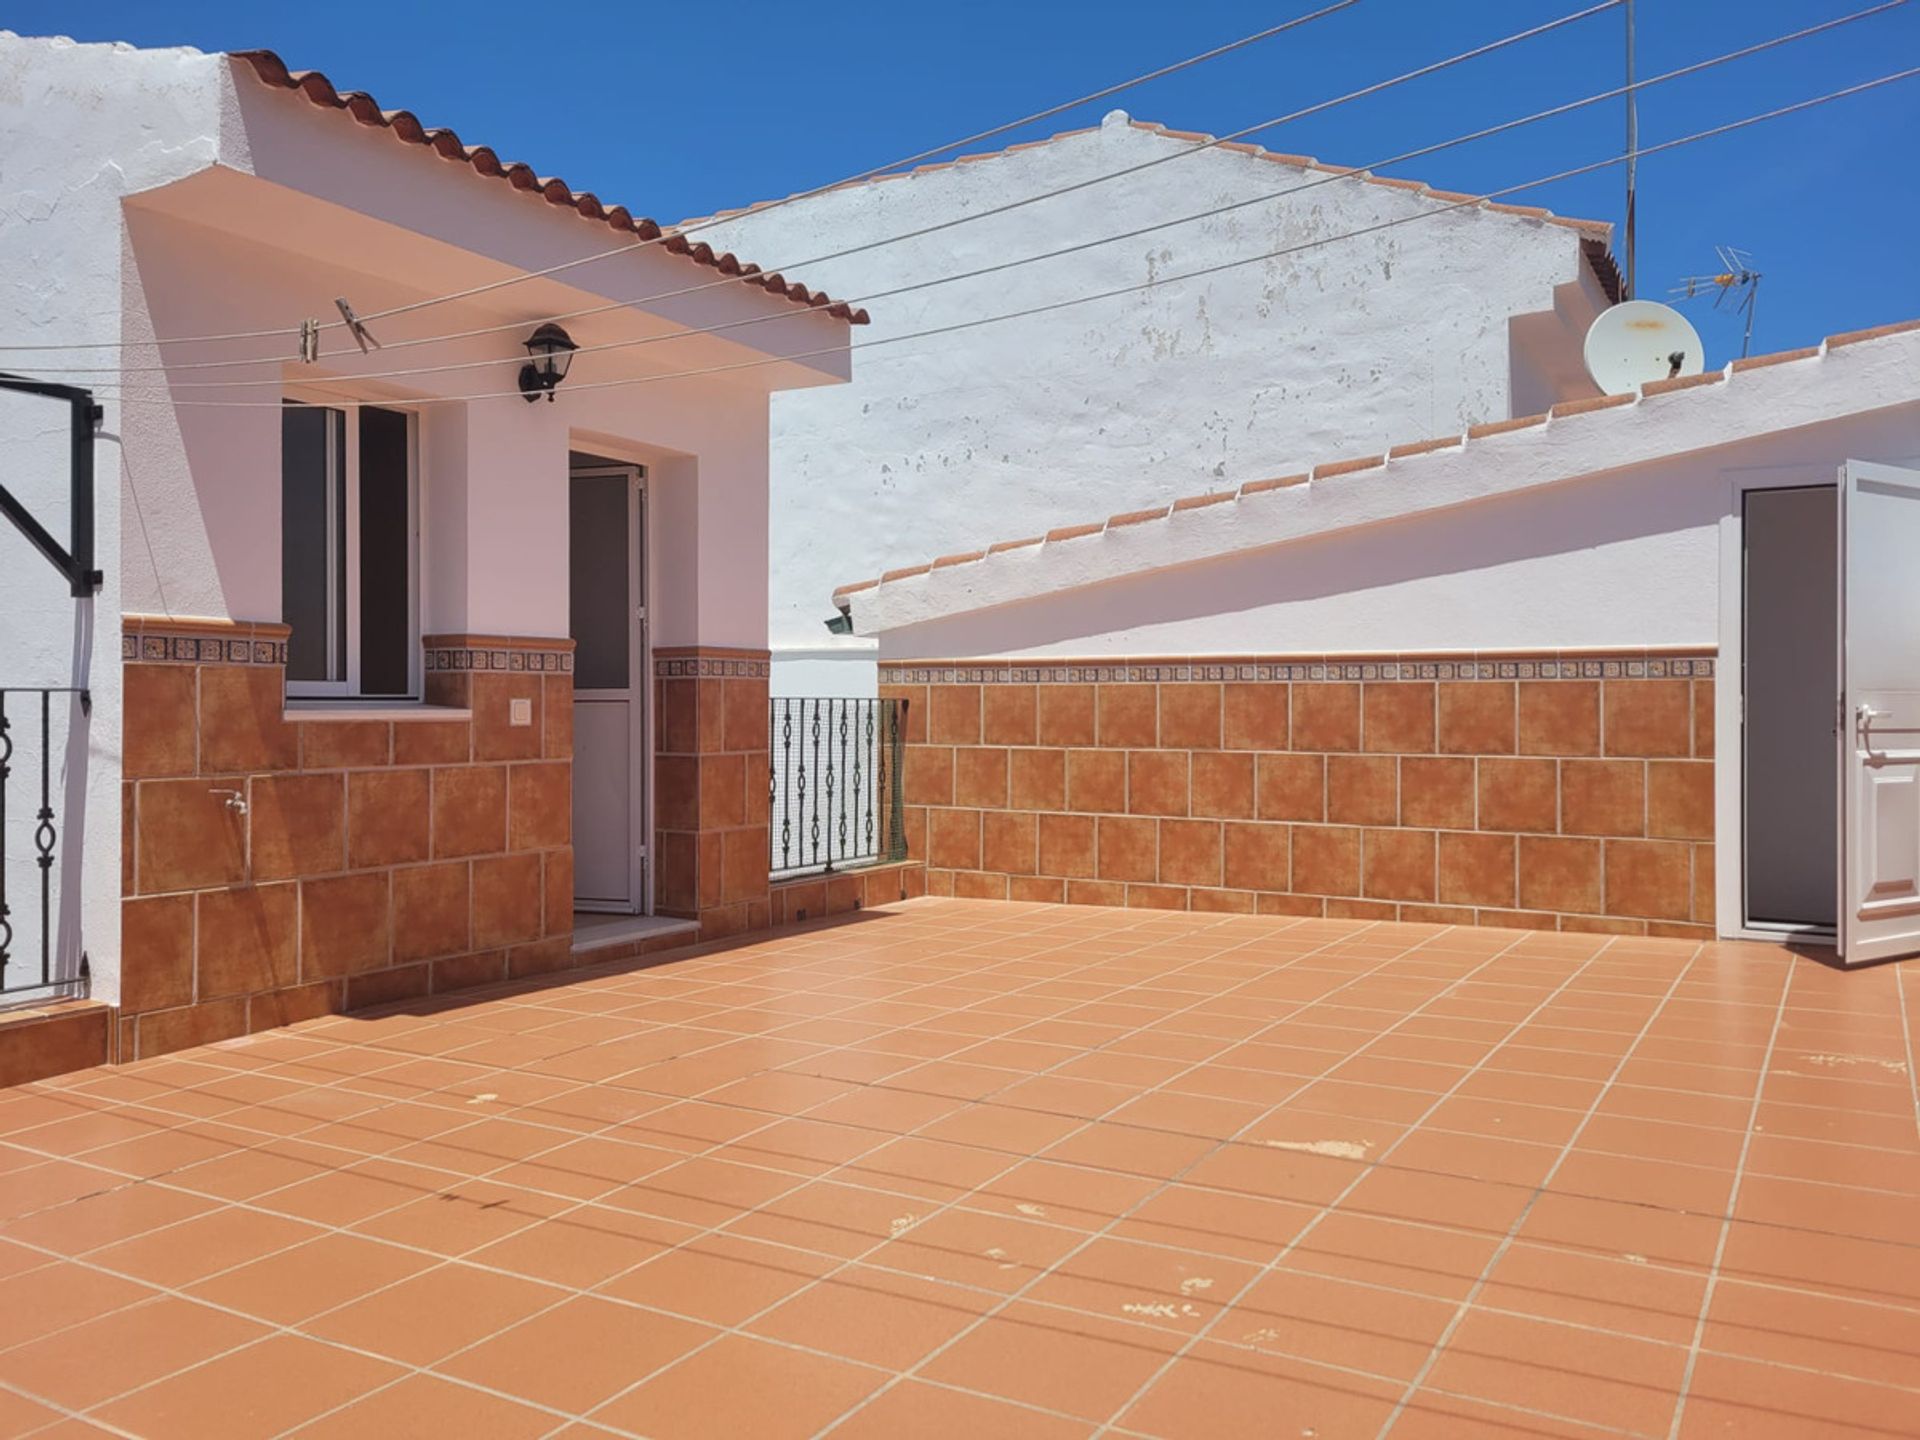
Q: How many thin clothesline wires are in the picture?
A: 4